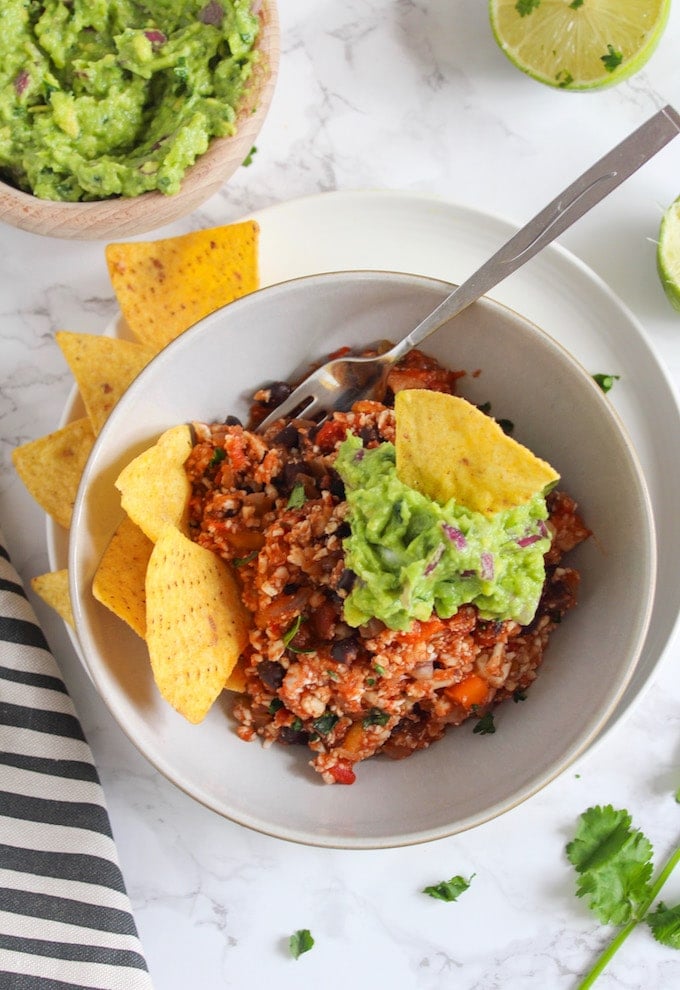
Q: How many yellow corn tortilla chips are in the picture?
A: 8